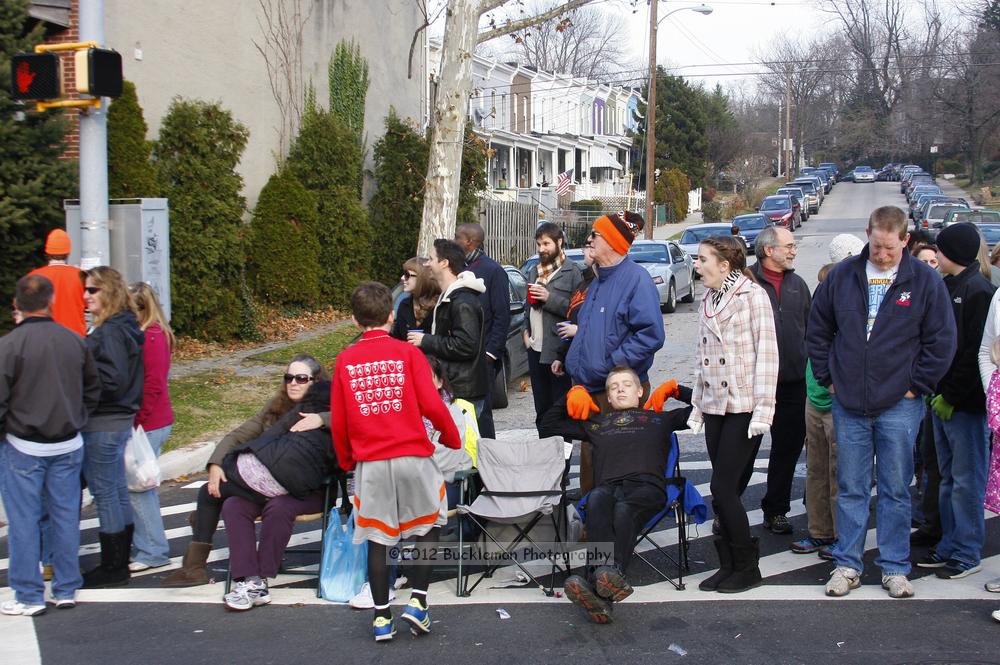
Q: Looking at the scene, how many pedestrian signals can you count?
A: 2